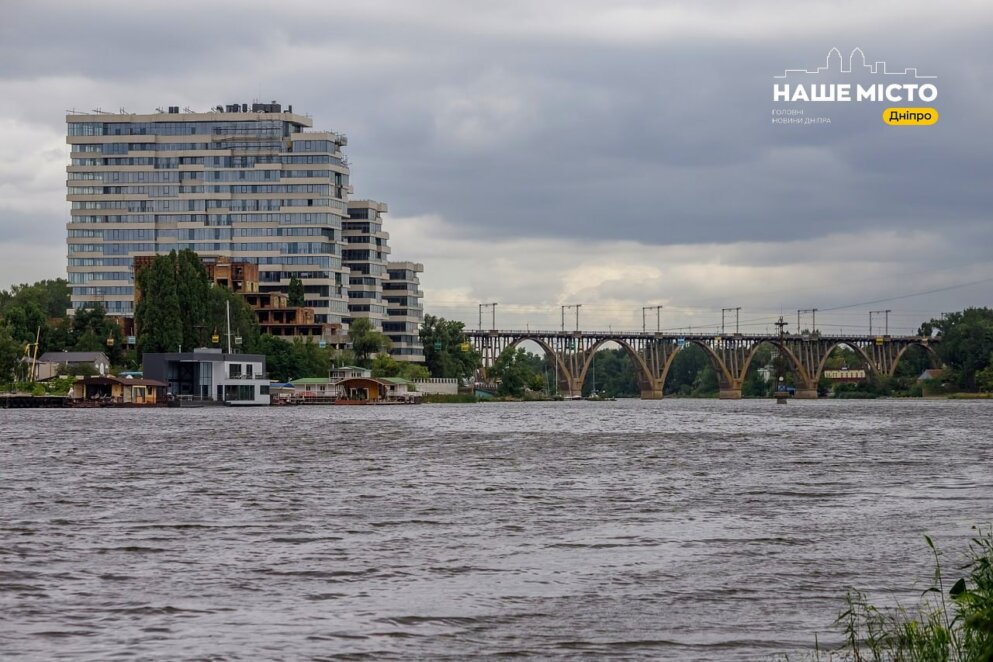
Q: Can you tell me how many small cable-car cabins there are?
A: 12